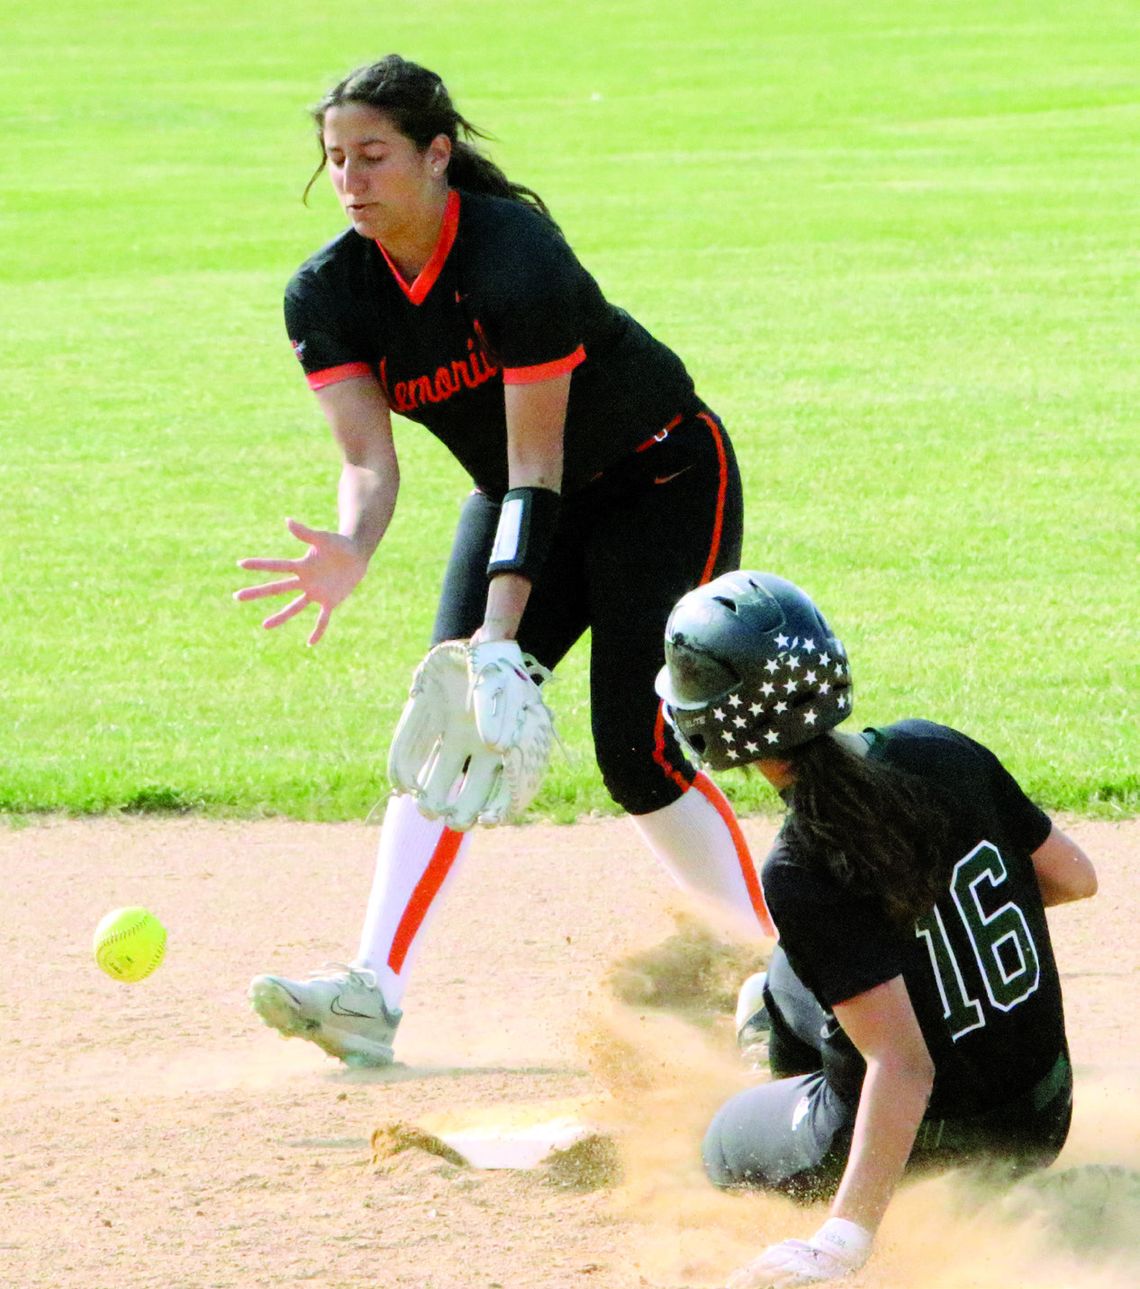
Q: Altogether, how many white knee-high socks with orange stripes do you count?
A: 2